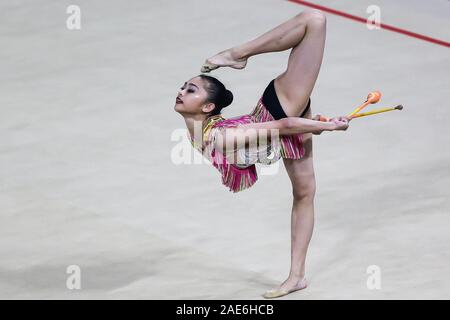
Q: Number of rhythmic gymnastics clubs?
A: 2